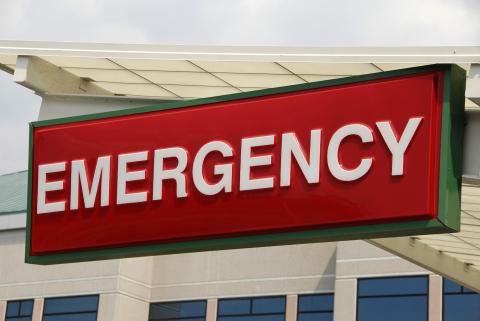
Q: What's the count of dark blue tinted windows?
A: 7